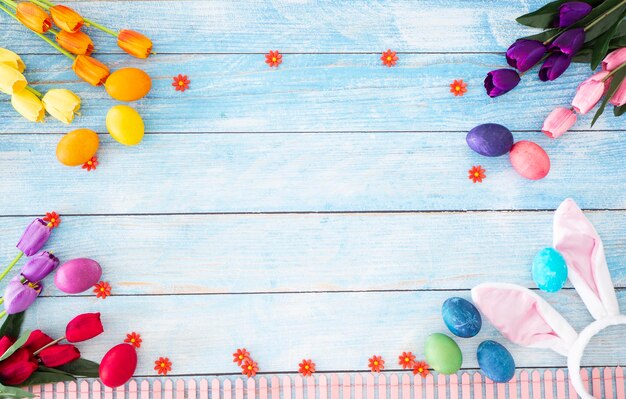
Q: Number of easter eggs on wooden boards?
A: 11